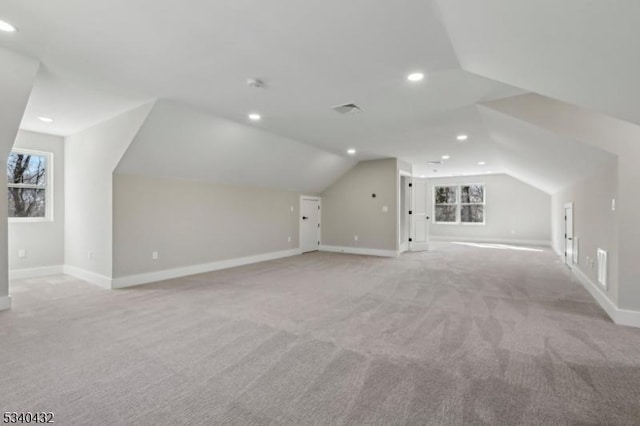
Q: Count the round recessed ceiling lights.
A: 8